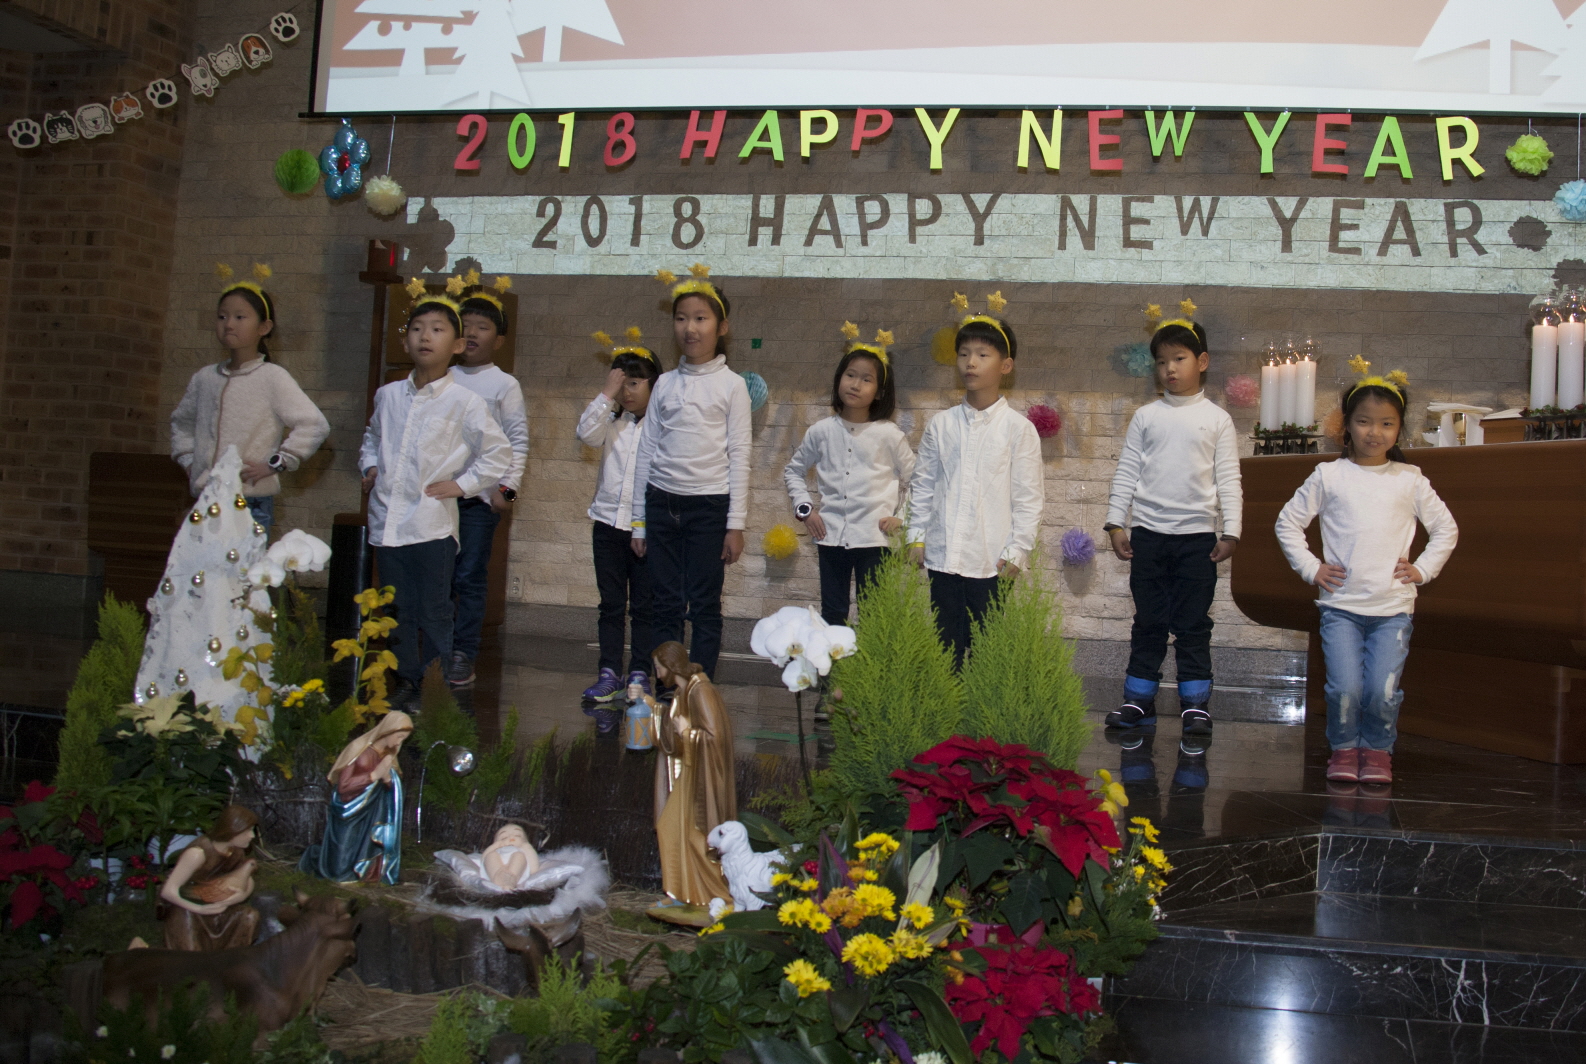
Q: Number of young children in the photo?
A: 9